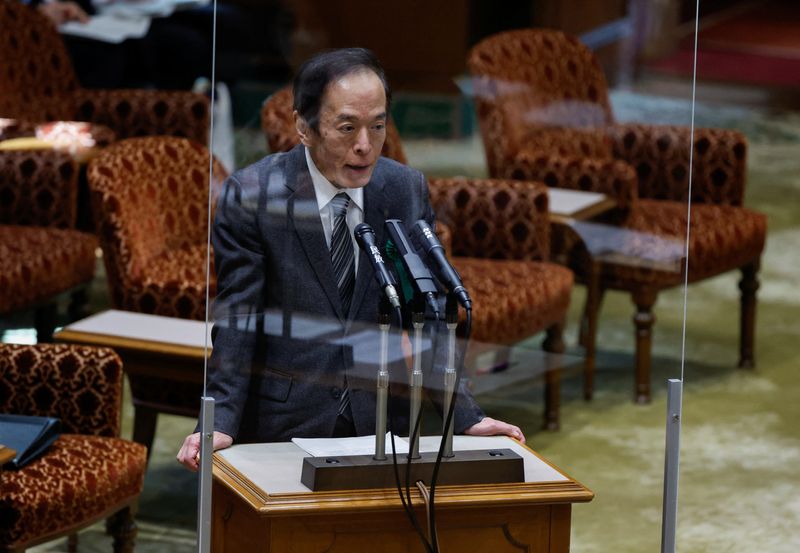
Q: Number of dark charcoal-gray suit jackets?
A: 1